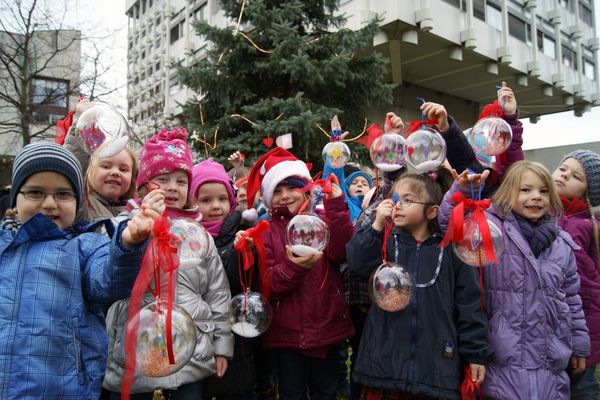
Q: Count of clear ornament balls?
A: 11